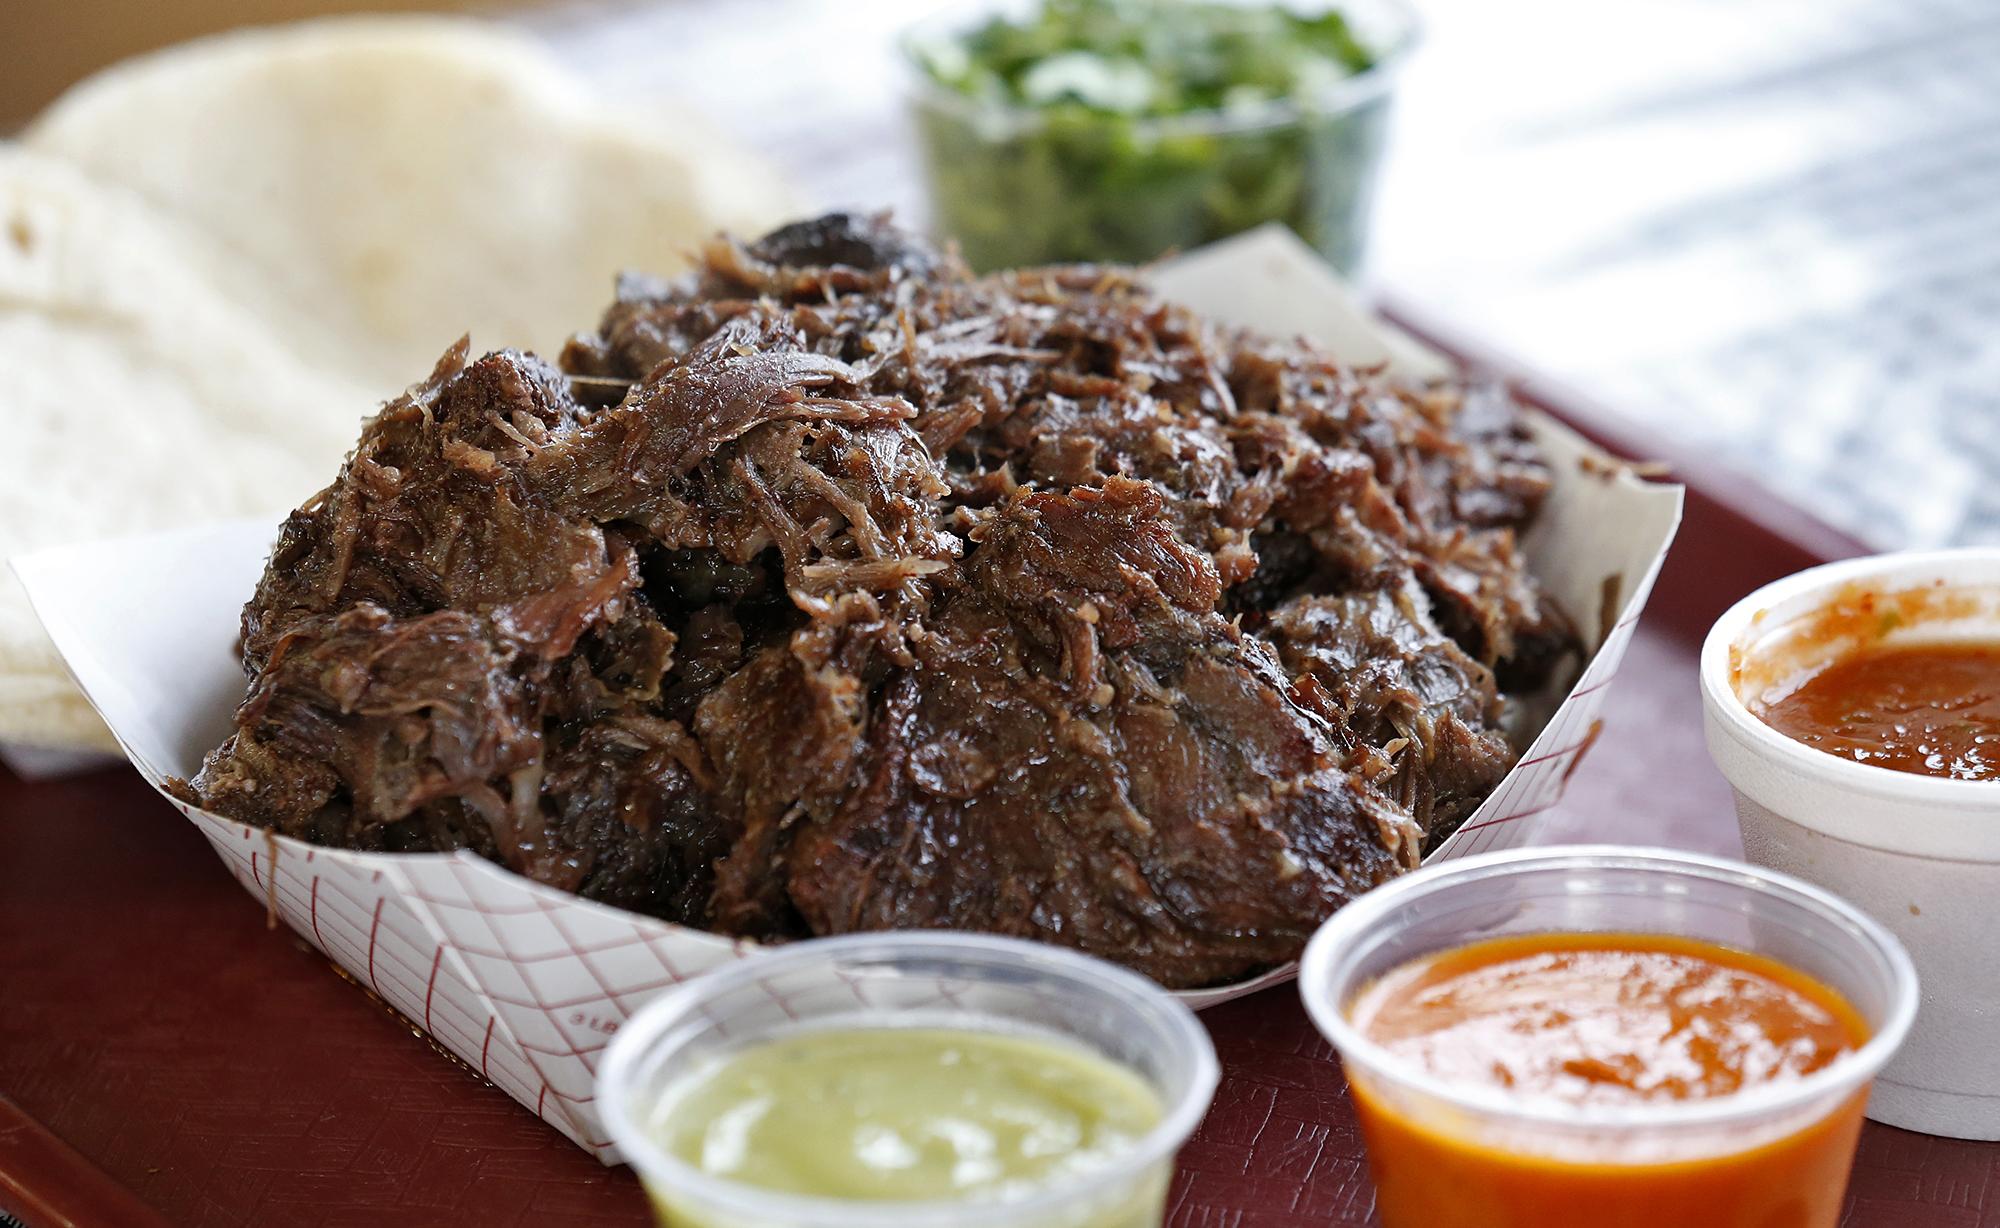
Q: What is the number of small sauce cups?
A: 3